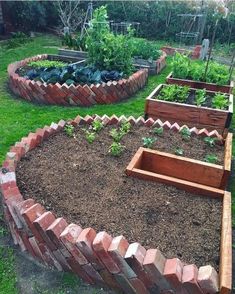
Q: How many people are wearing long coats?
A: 0